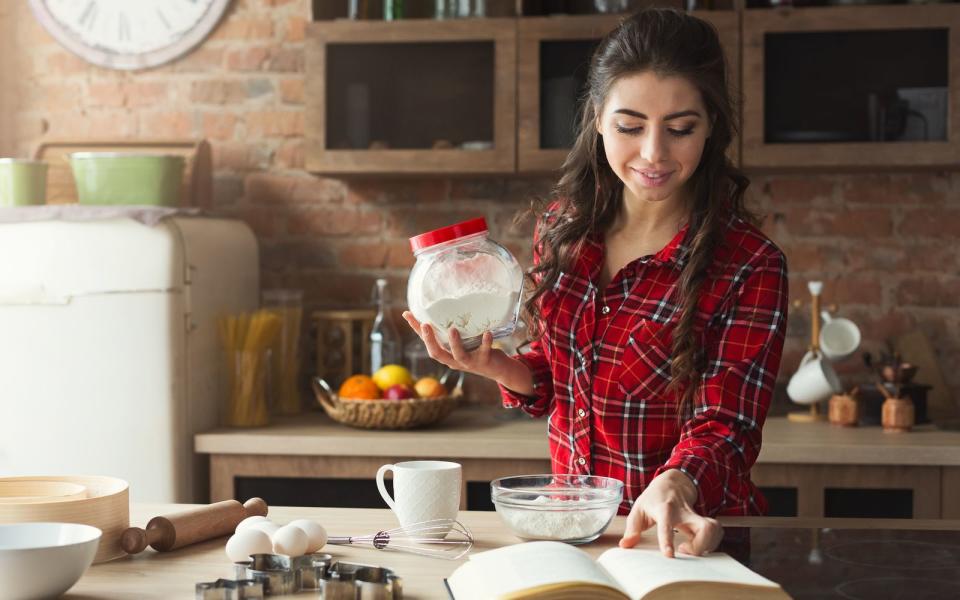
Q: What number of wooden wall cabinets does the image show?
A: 3